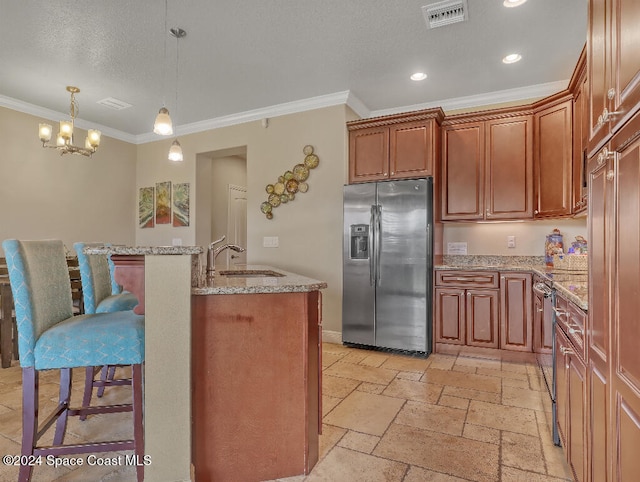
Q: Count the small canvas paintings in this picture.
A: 3